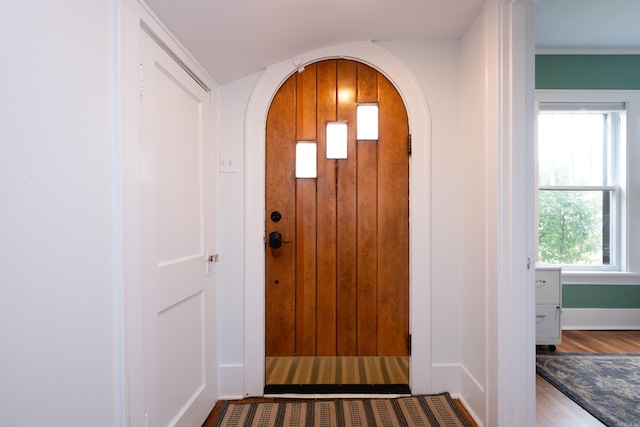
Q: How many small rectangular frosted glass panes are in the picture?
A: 3